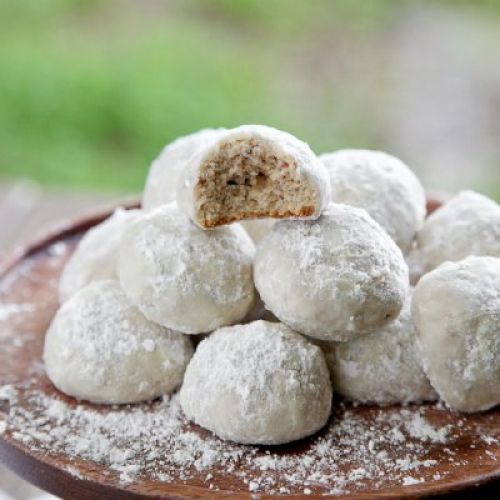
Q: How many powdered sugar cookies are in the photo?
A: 11